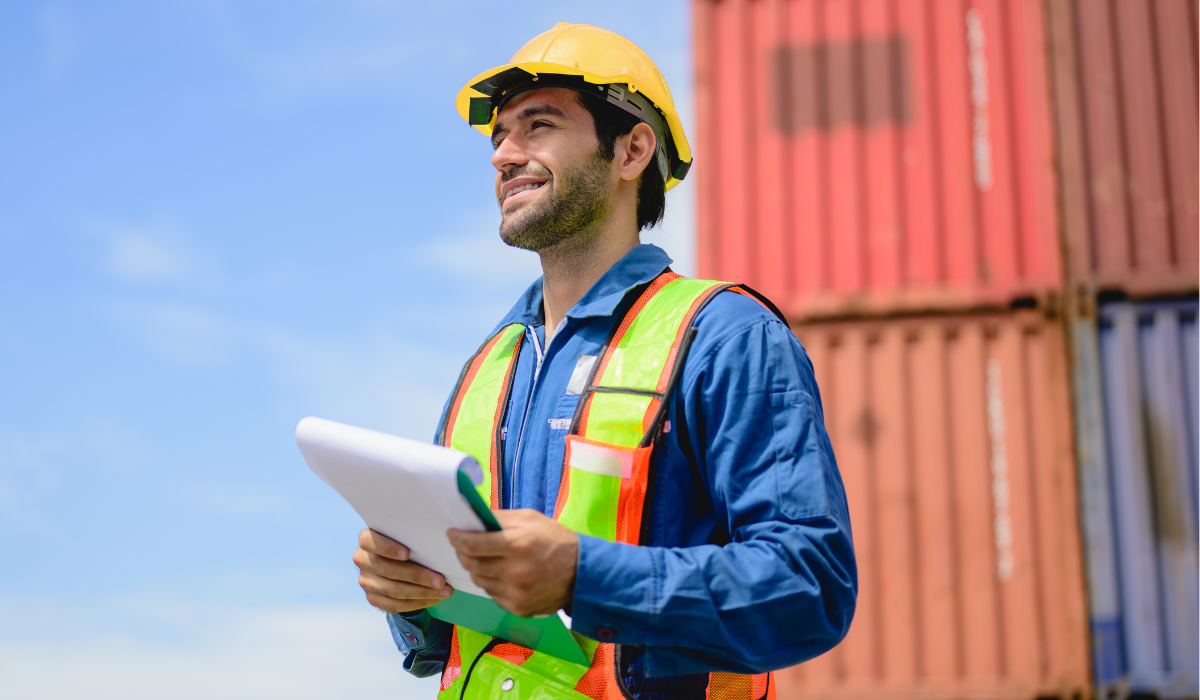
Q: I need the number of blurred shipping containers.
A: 4